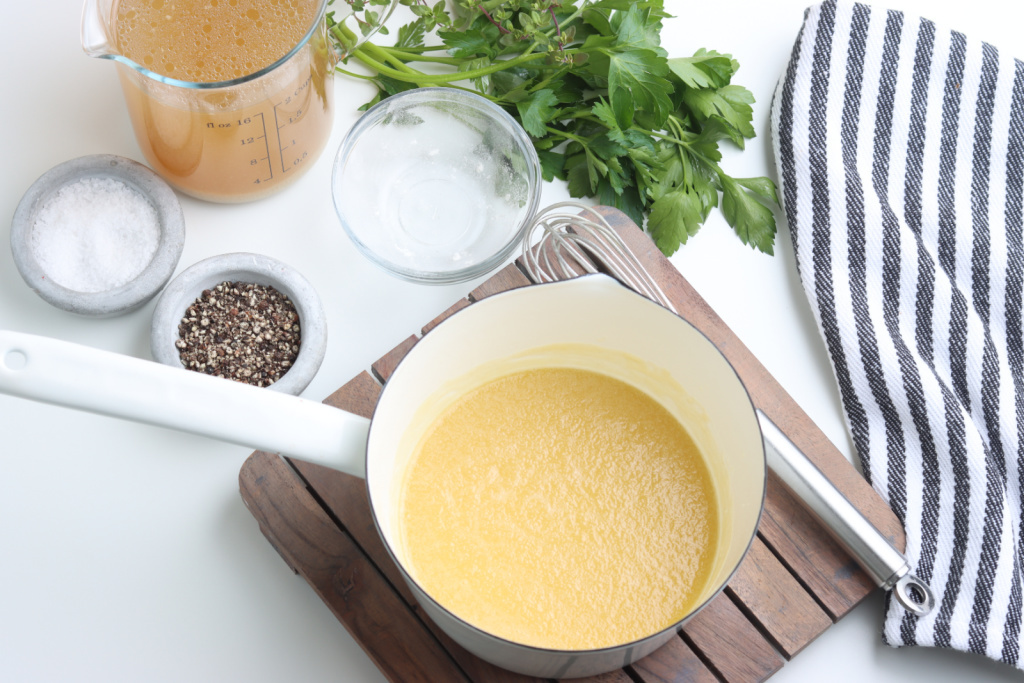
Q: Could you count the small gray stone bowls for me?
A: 2